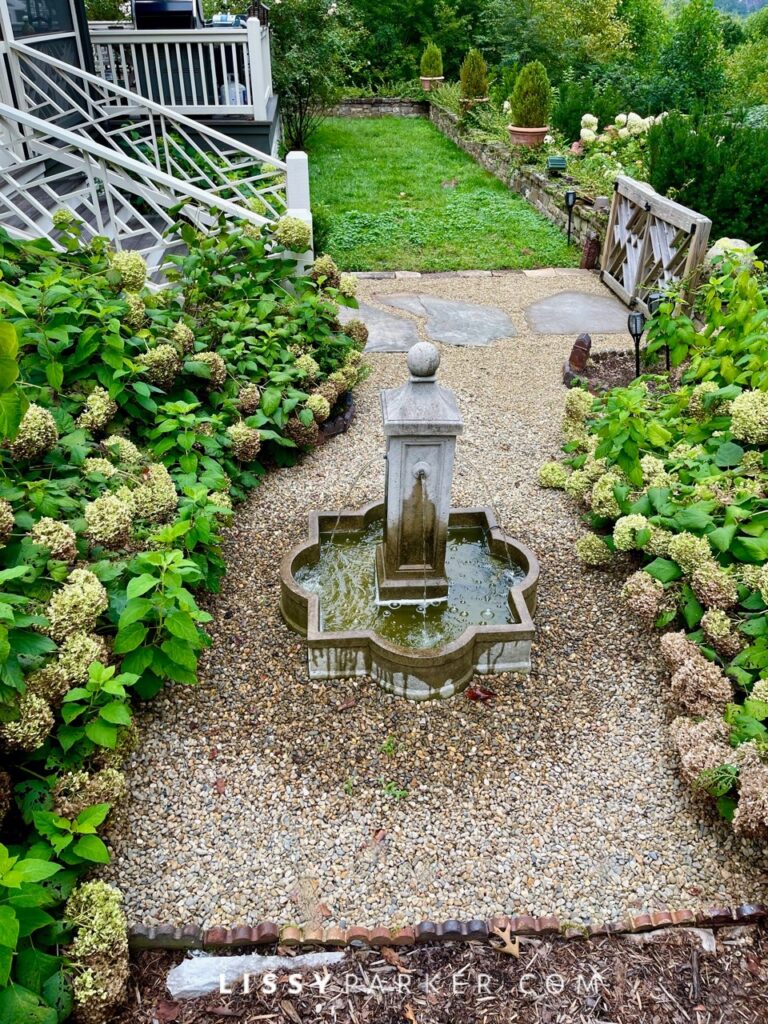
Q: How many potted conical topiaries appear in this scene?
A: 3